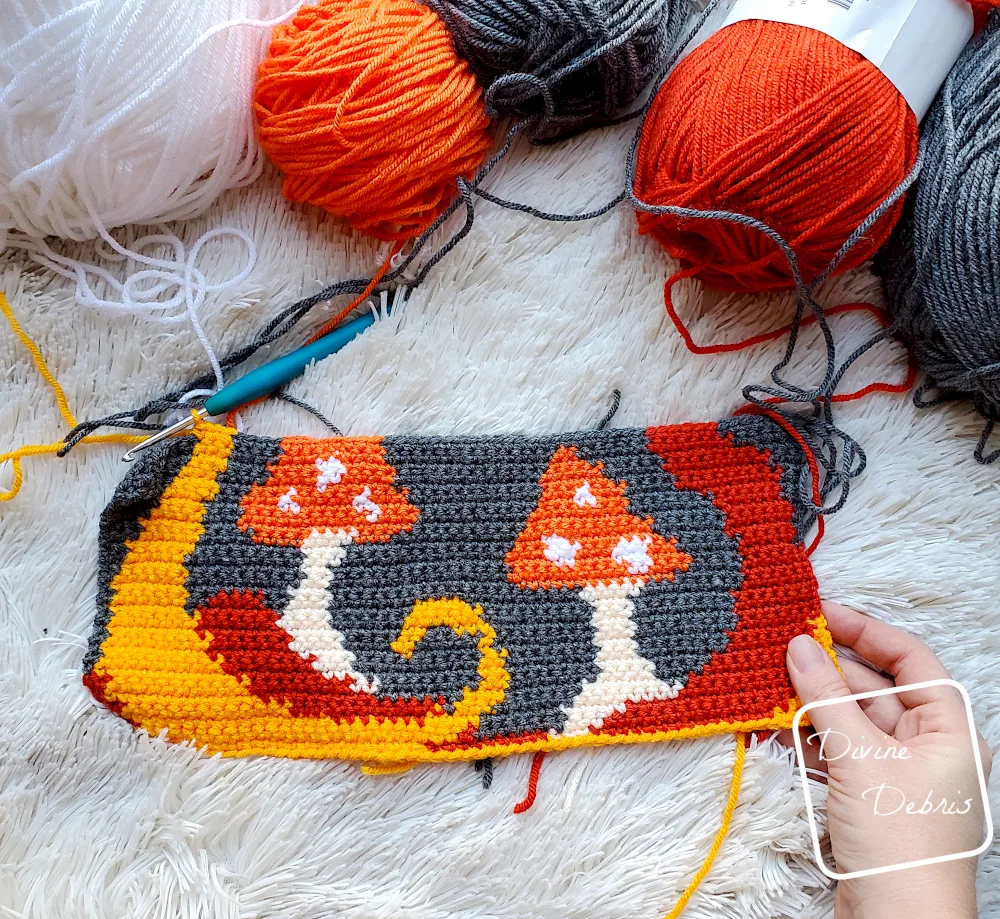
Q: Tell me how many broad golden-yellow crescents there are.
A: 1